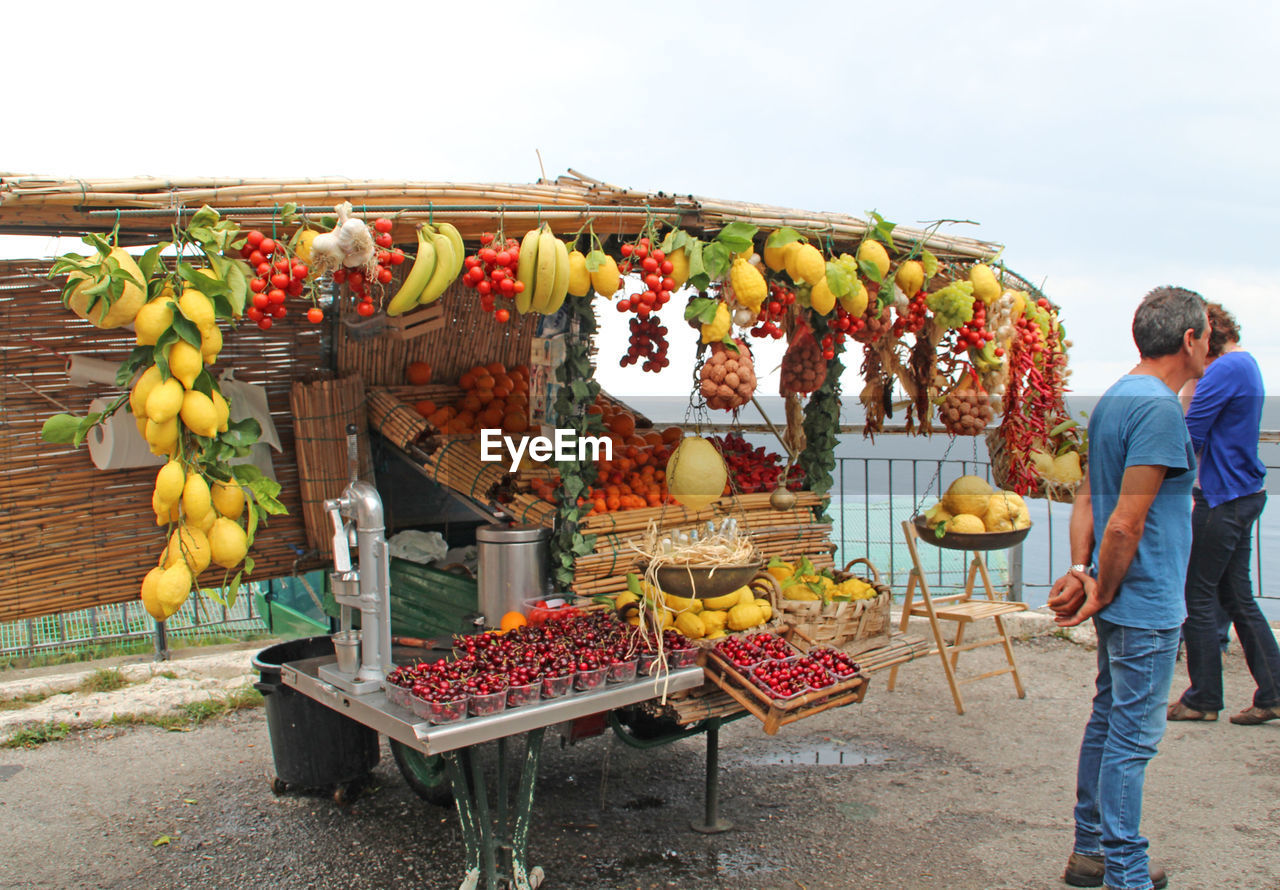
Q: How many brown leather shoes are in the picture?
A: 4